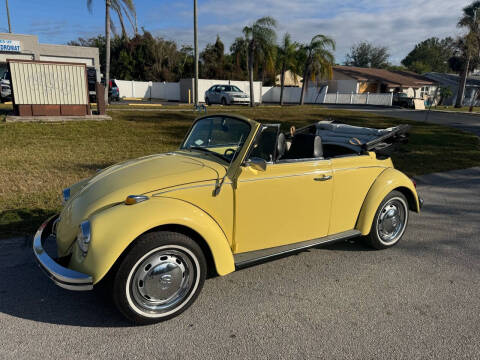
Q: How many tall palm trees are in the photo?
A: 5